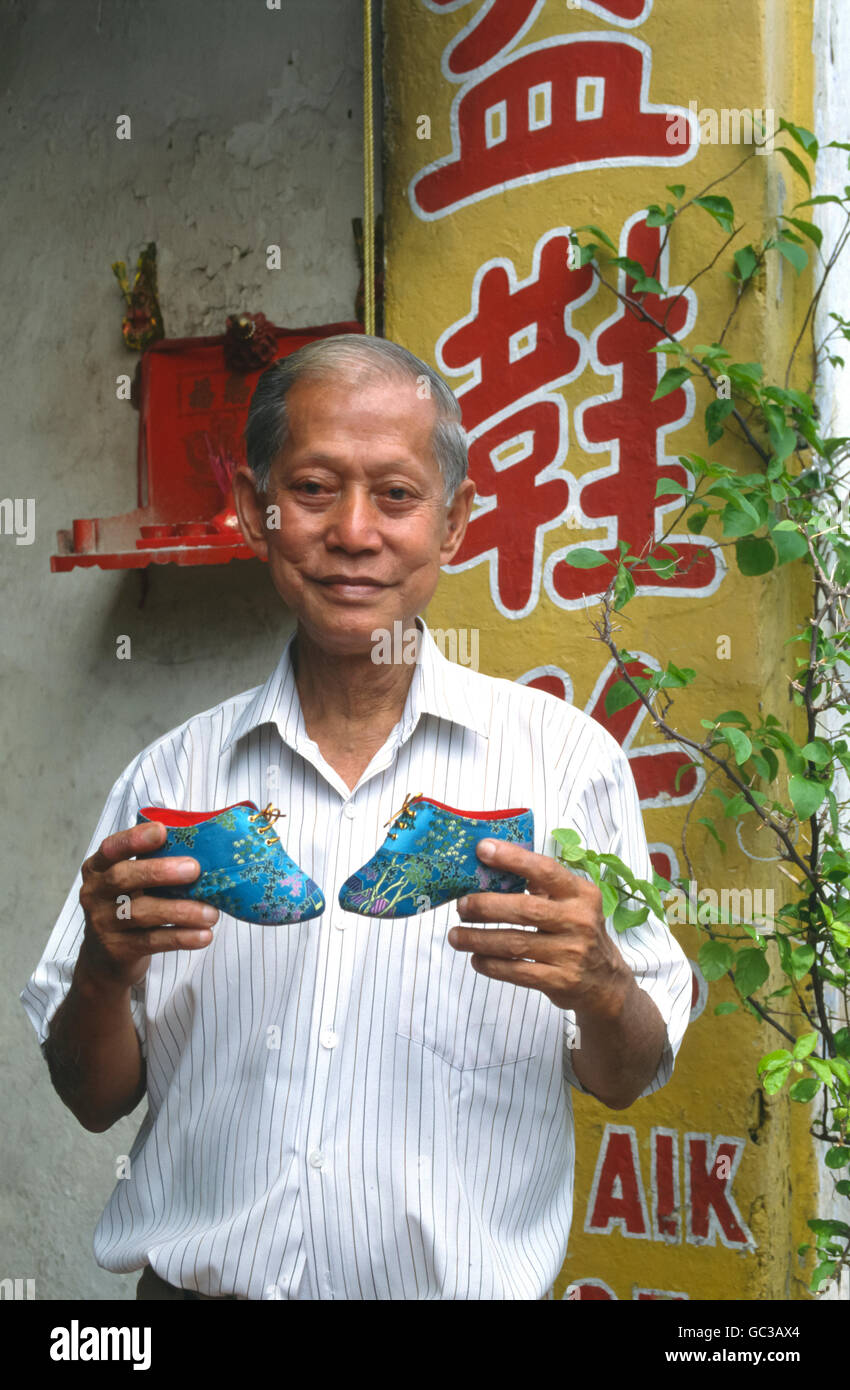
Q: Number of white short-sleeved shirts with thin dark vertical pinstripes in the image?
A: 1